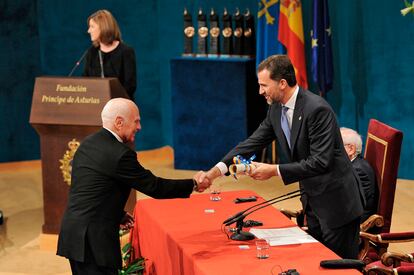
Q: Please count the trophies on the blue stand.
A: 6